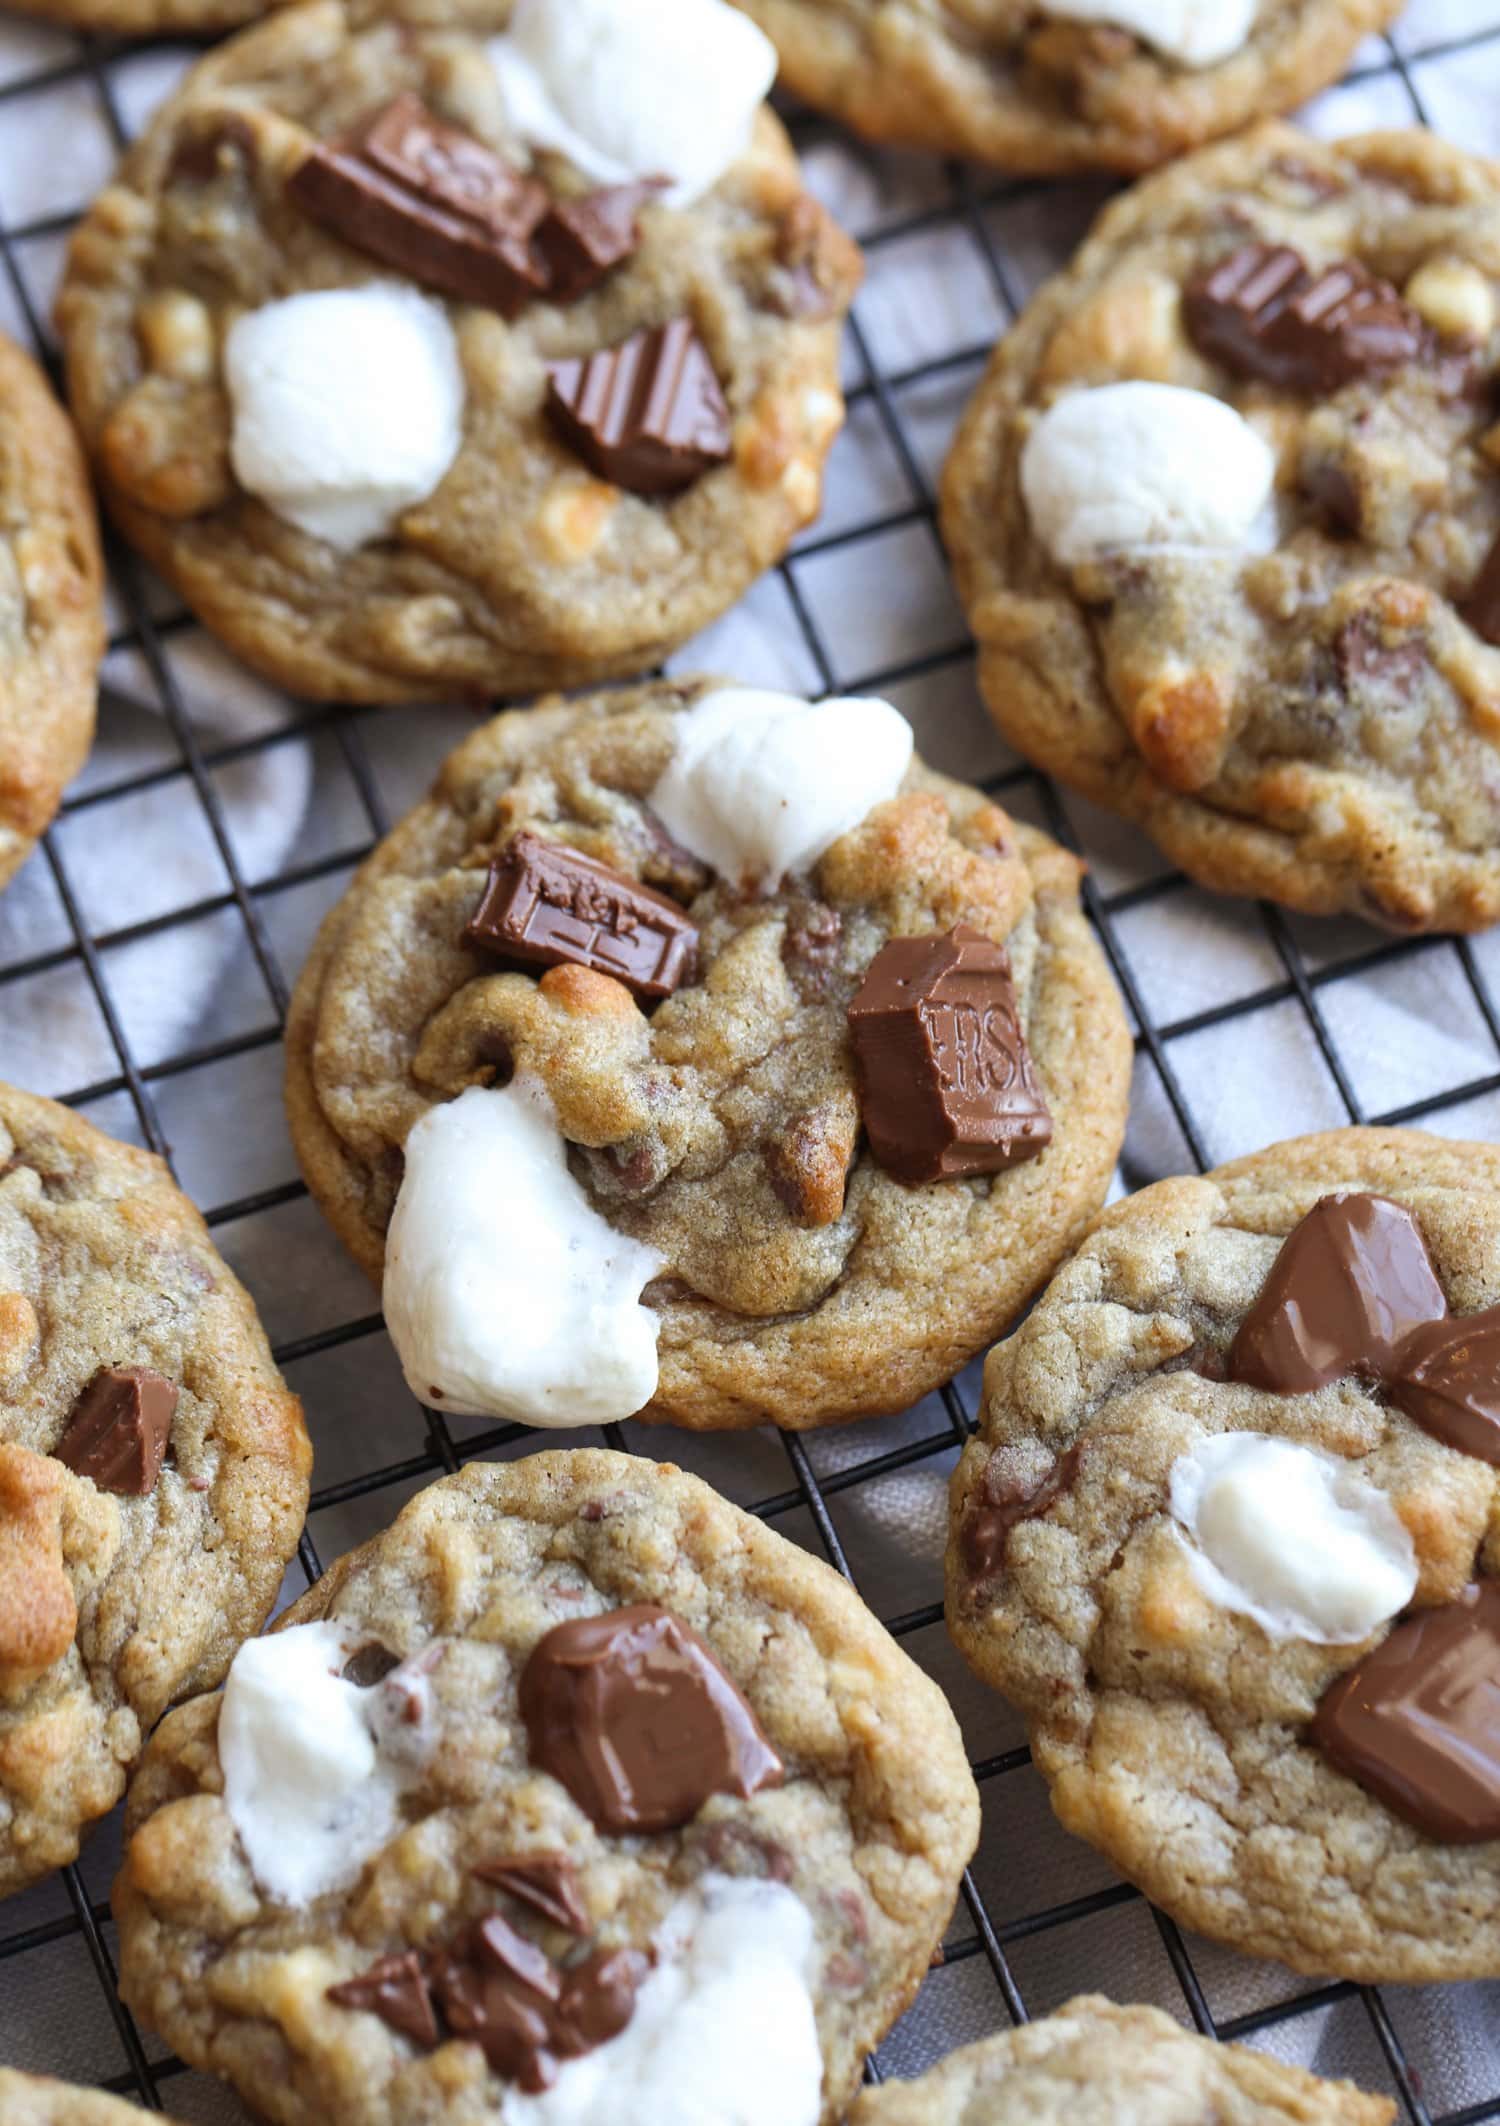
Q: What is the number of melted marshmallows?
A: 9